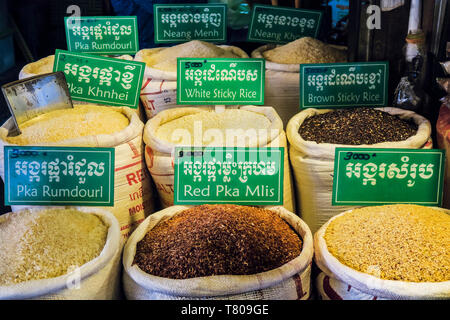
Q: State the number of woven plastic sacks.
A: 9